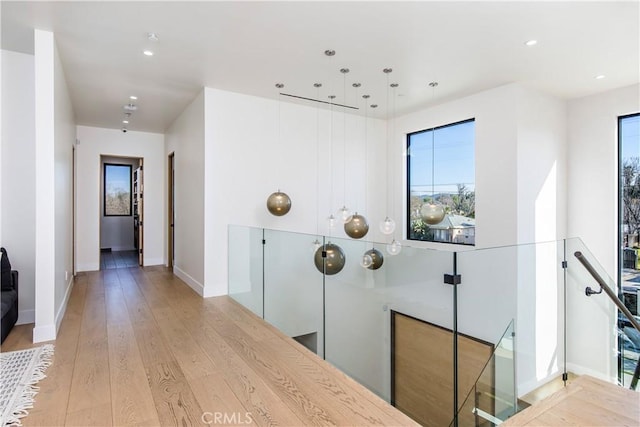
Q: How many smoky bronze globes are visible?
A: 5